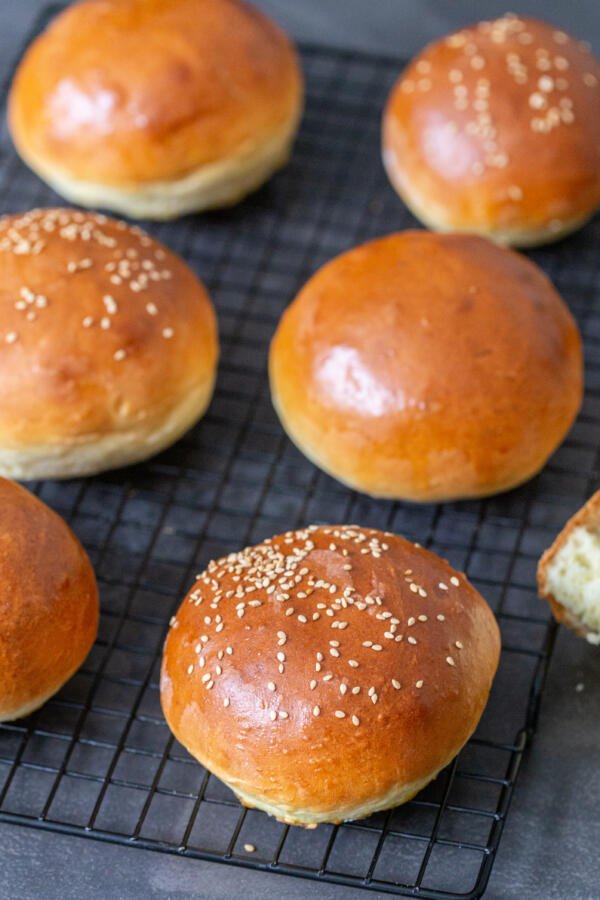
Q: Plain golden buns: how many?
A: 3